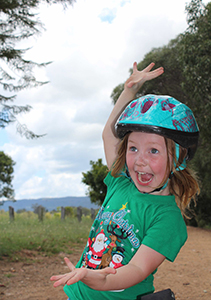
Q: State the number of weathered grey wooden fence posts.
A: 5